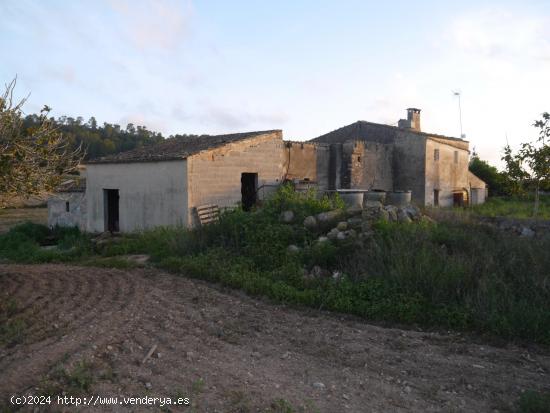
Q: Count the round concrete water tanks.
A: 3